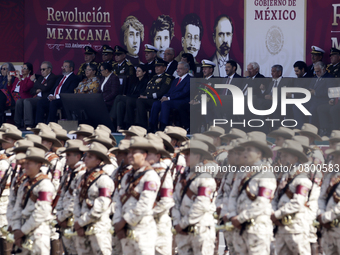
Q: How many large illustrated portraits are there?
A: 4